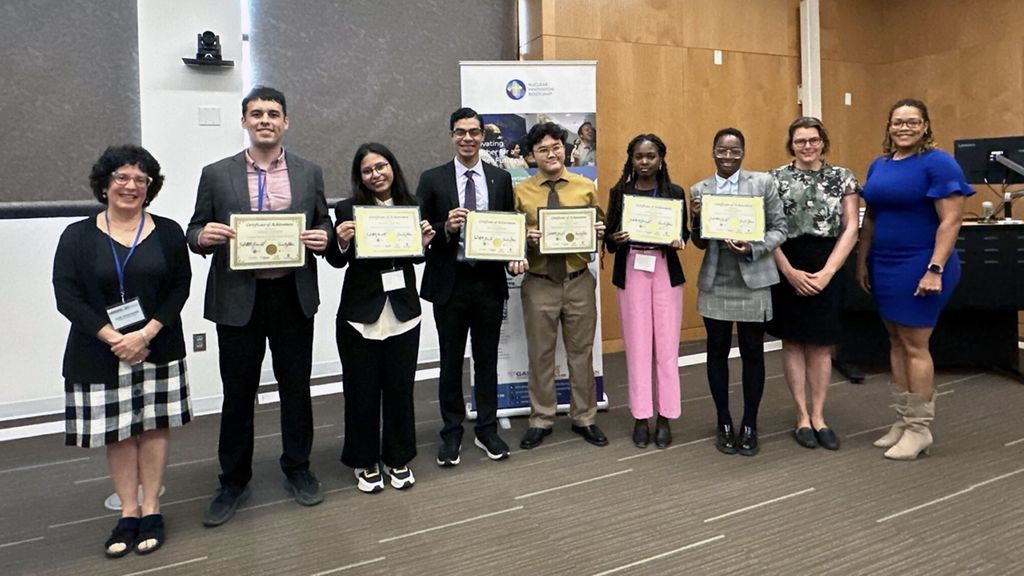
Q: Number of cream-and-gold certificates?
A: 6